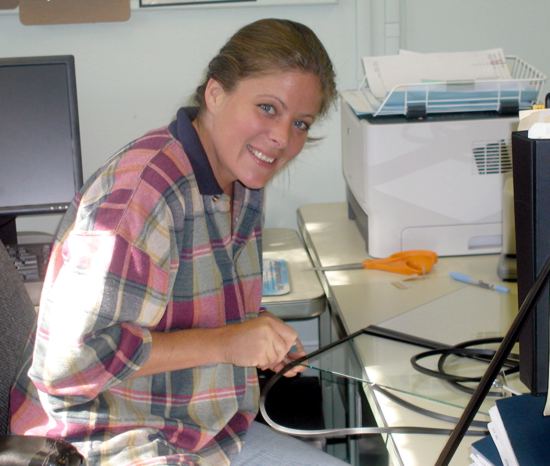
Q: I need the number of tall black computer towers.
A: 1